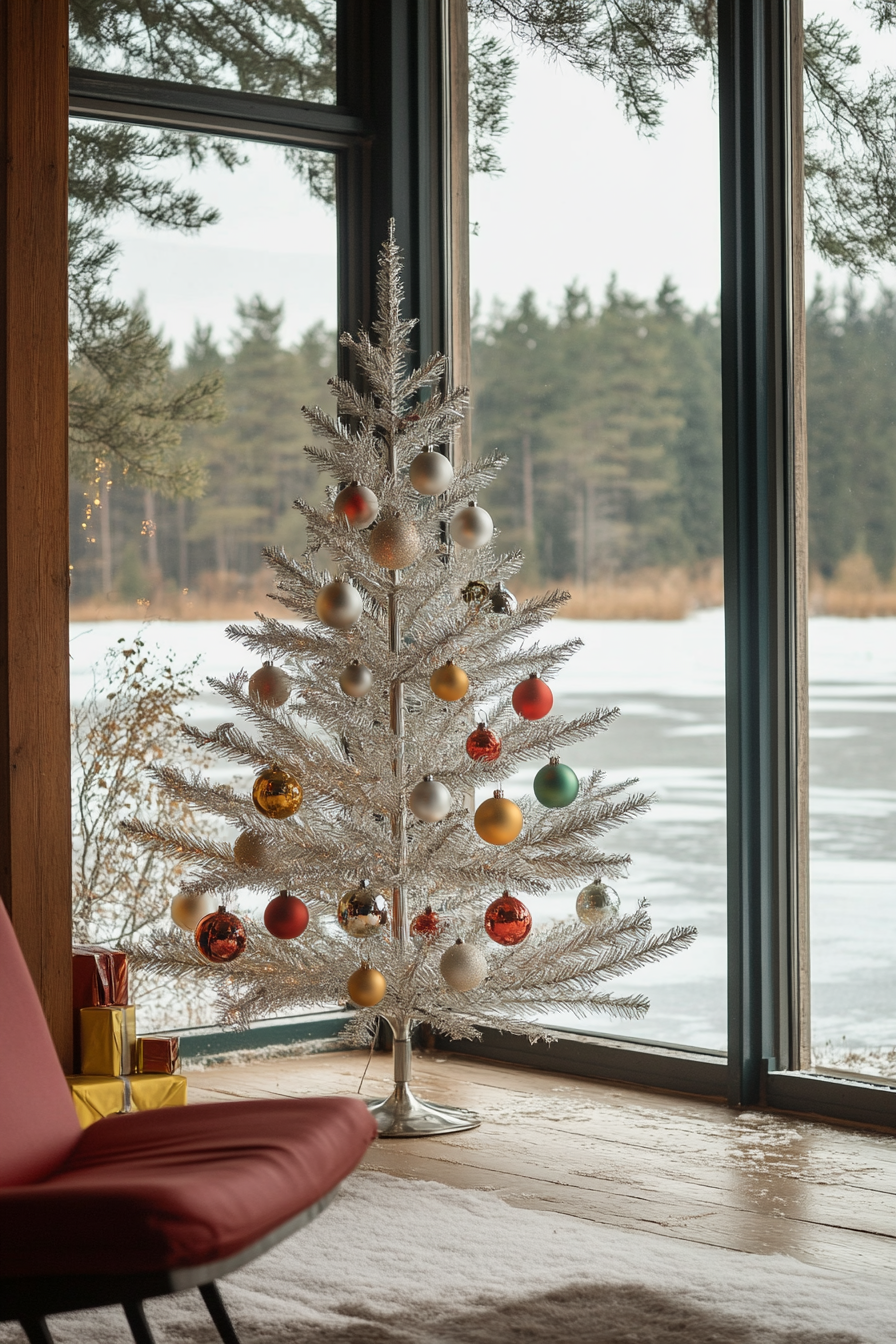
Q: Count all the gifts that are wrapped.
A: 4